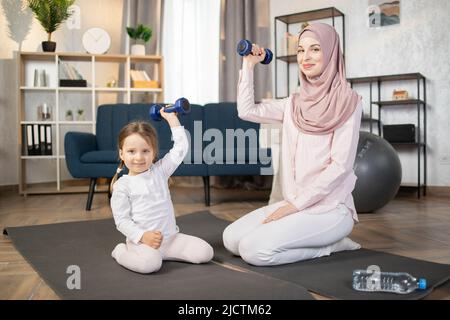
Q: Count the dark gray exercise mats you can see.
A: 2